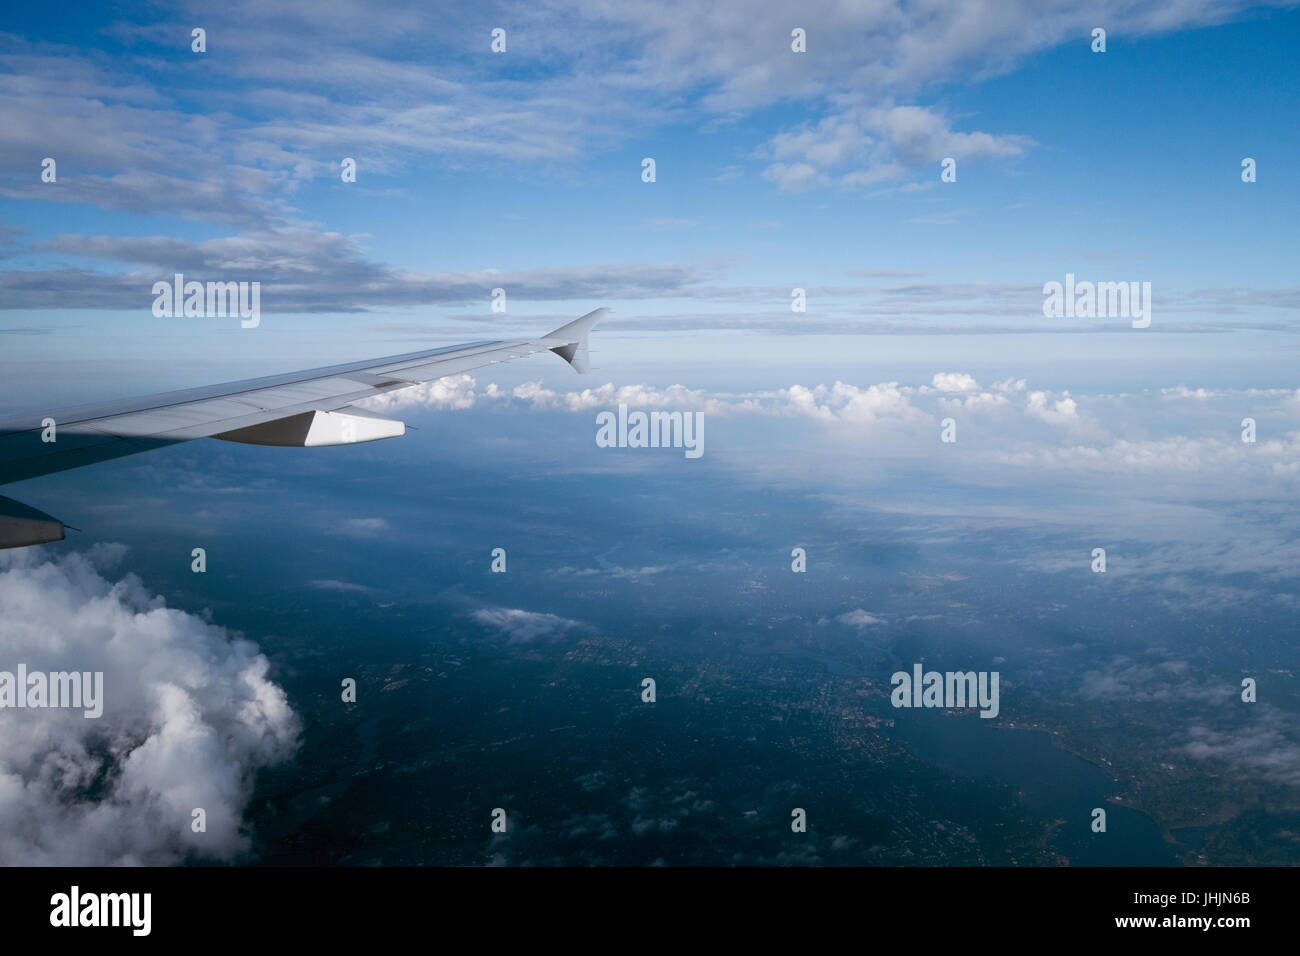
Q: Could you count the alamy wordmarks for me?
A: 6